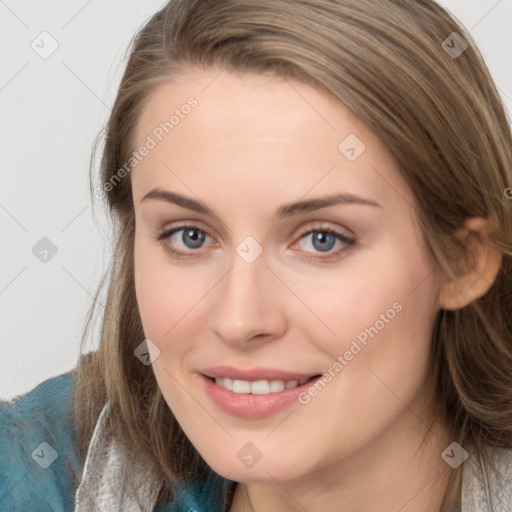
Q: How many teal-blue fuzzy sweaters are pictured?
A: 1